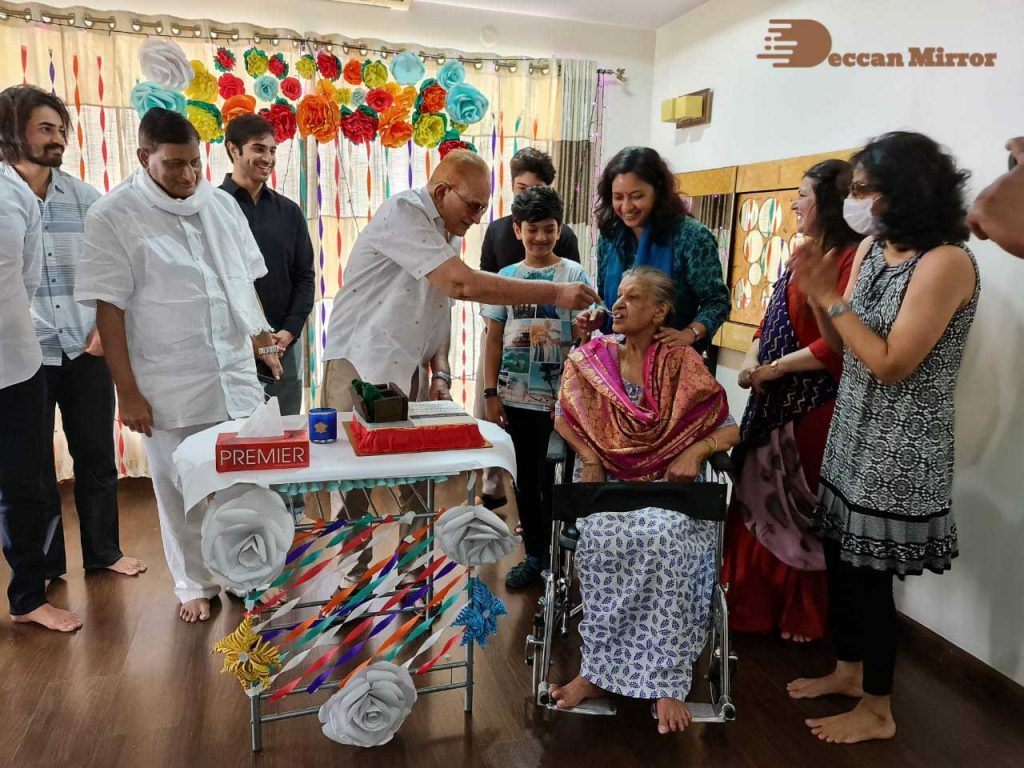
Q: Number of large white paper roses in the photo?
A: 4